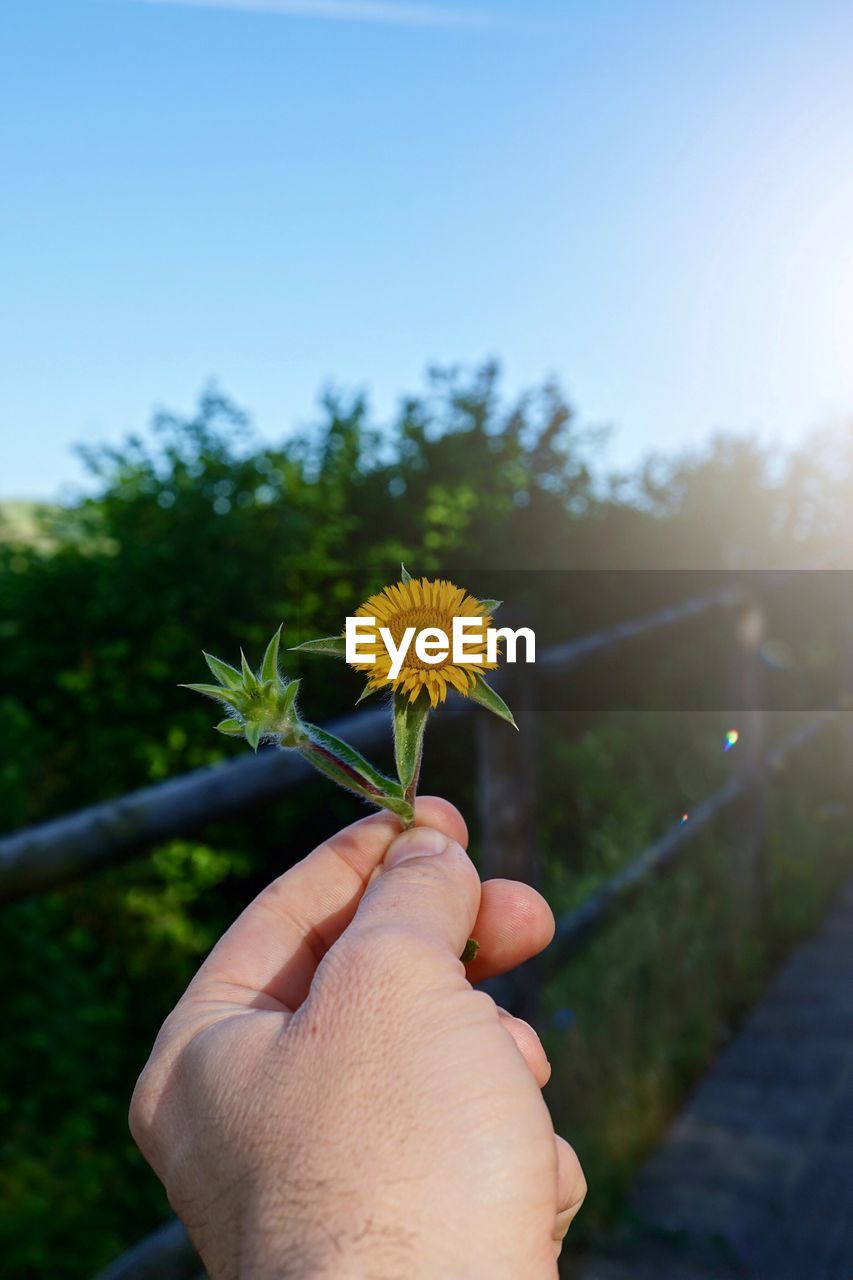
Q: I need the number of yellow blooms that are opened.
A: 1